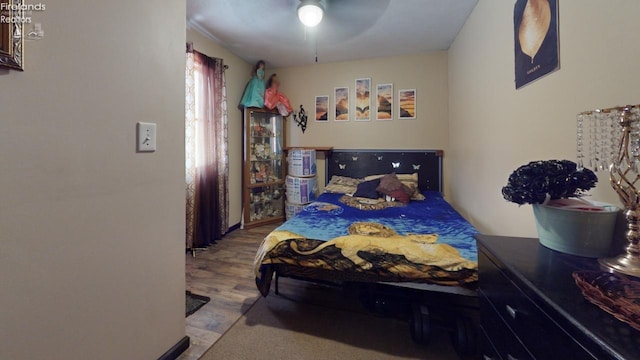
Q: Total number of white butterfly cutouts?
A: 5